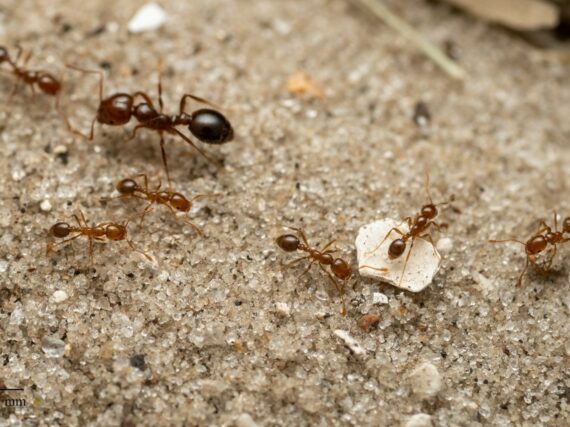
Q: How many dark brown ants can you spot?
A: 1